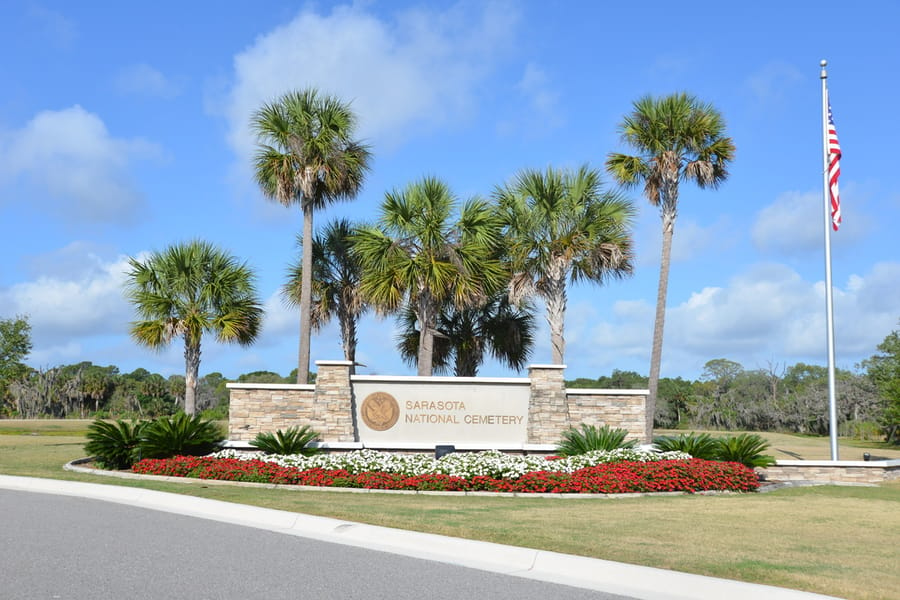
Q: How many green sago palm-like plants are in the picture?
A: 6